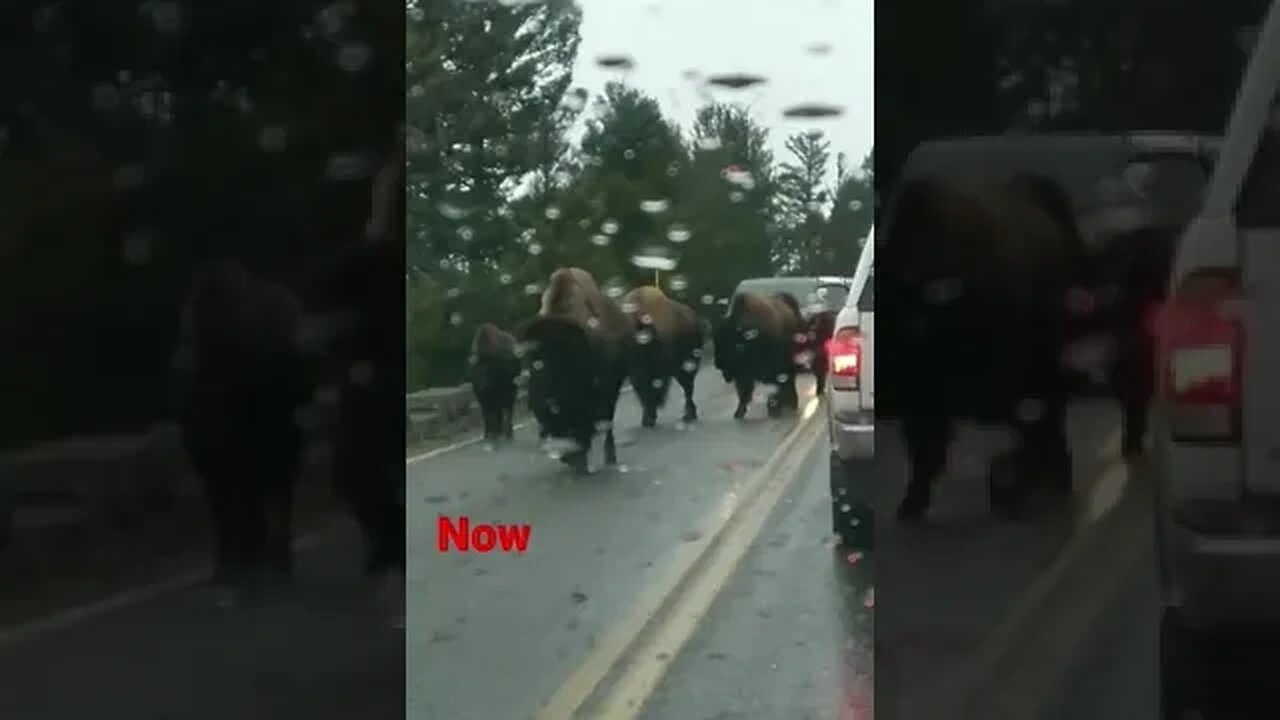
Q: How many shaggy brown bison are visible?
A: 5